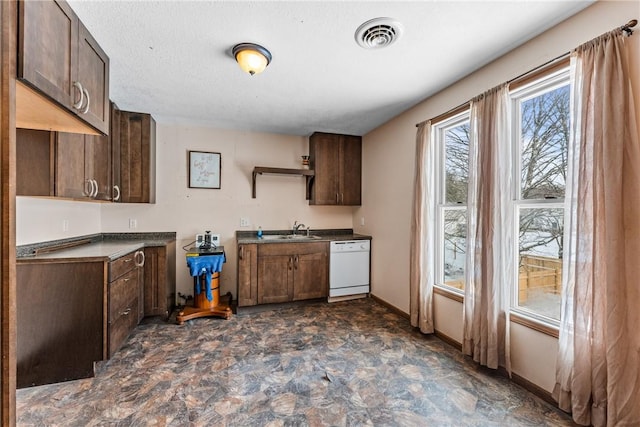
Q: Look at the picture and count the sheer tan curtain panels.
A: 3